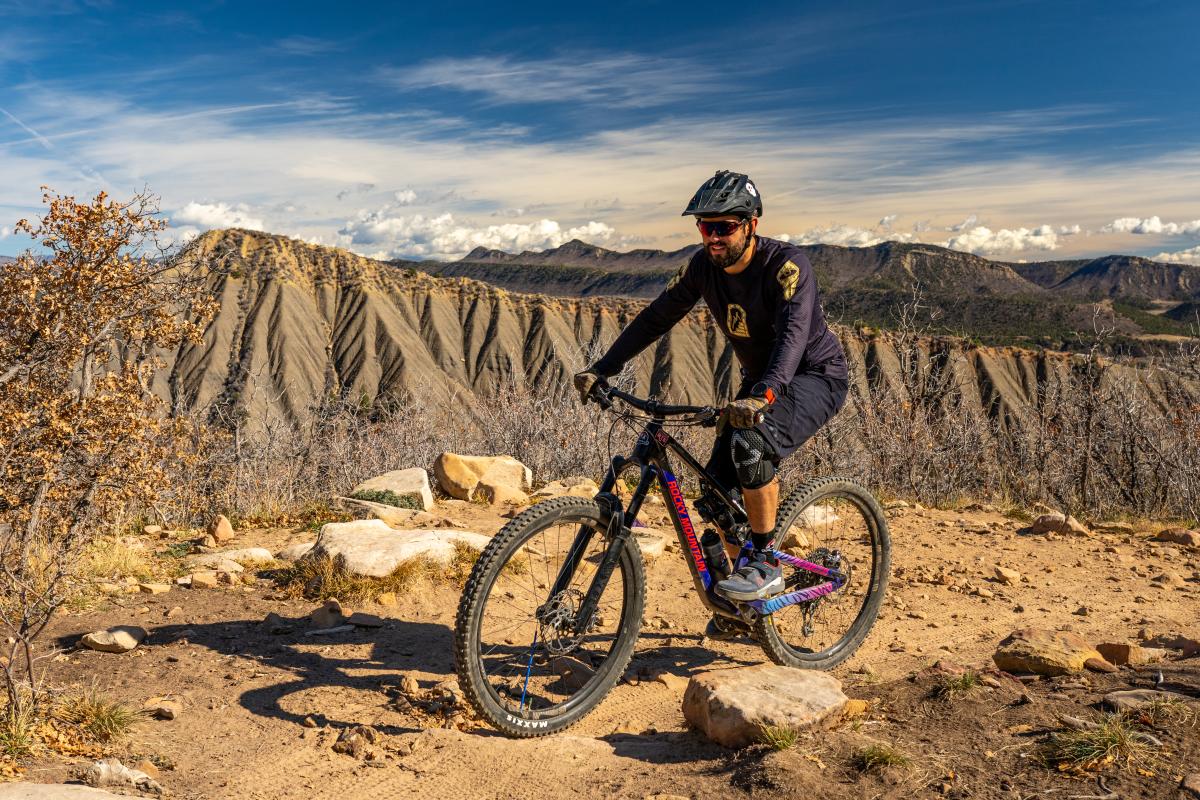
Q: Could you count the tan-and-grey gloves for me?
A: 2